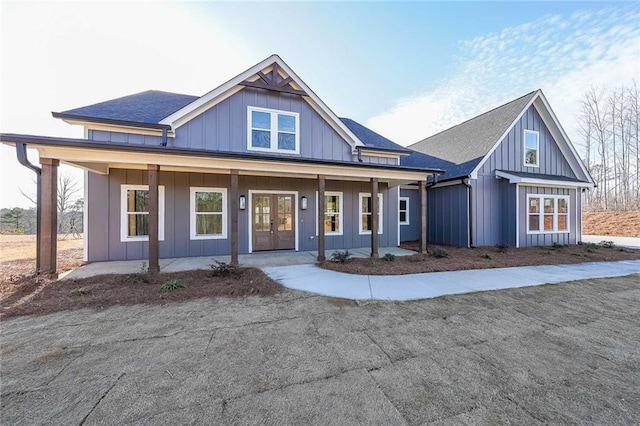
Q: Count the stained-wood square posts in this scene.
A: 6